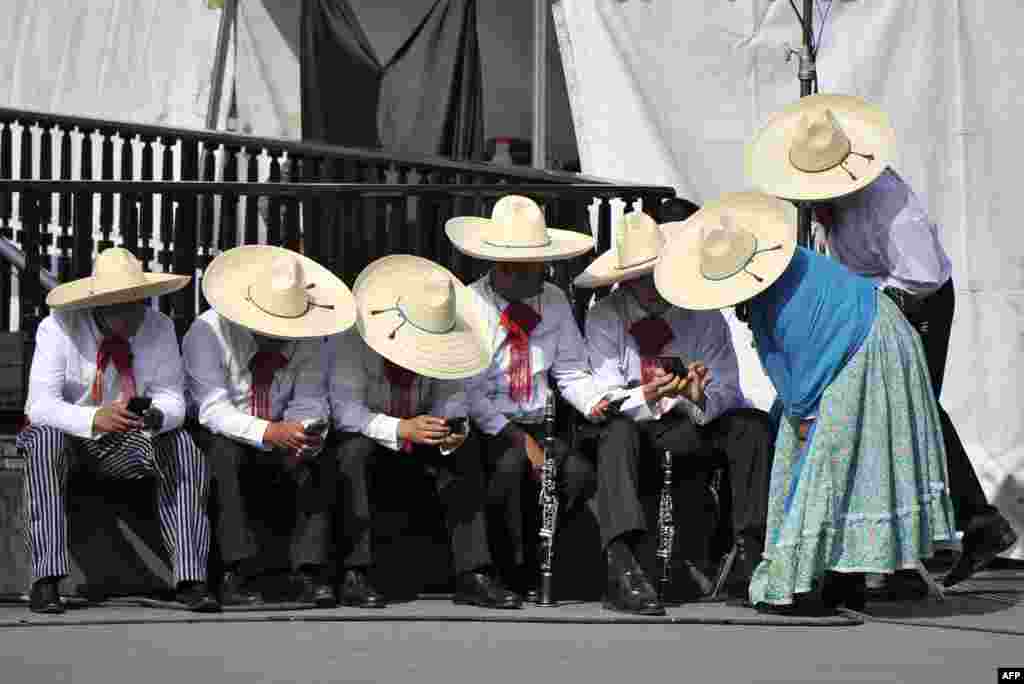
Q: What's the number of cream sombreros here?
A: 7